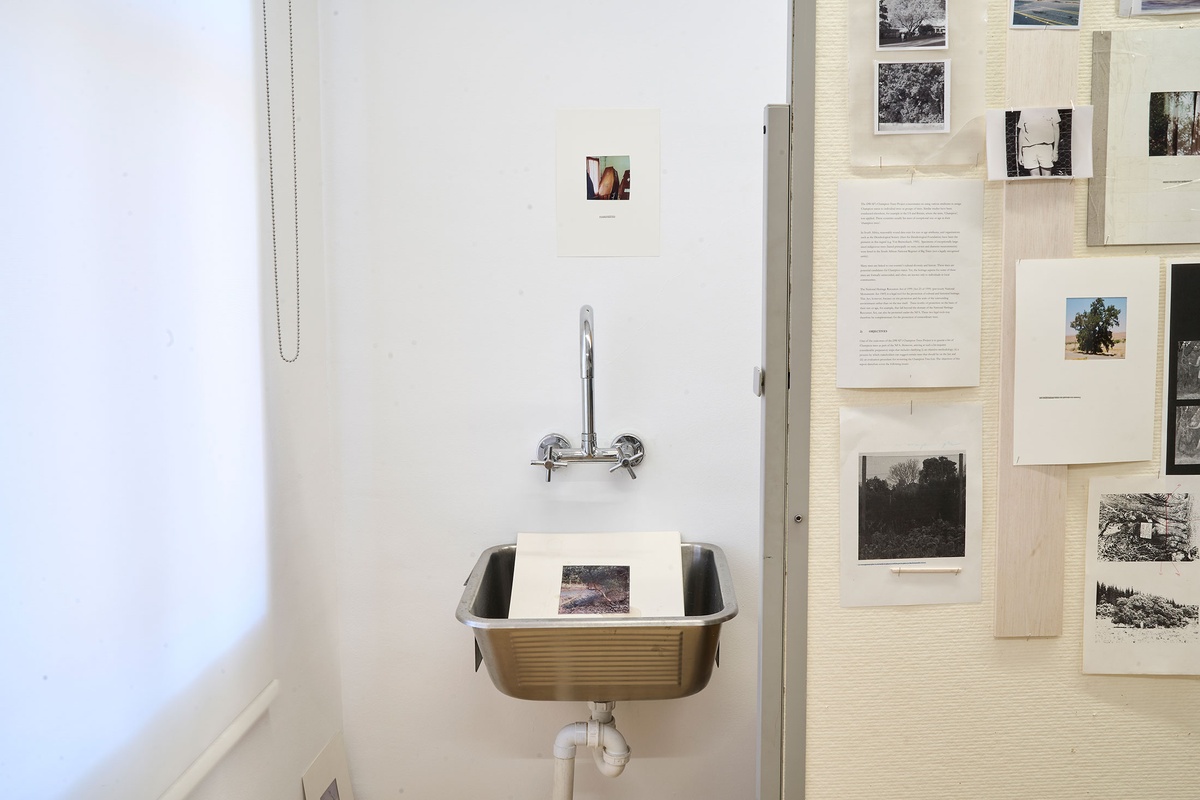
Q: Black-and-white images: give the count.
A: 8